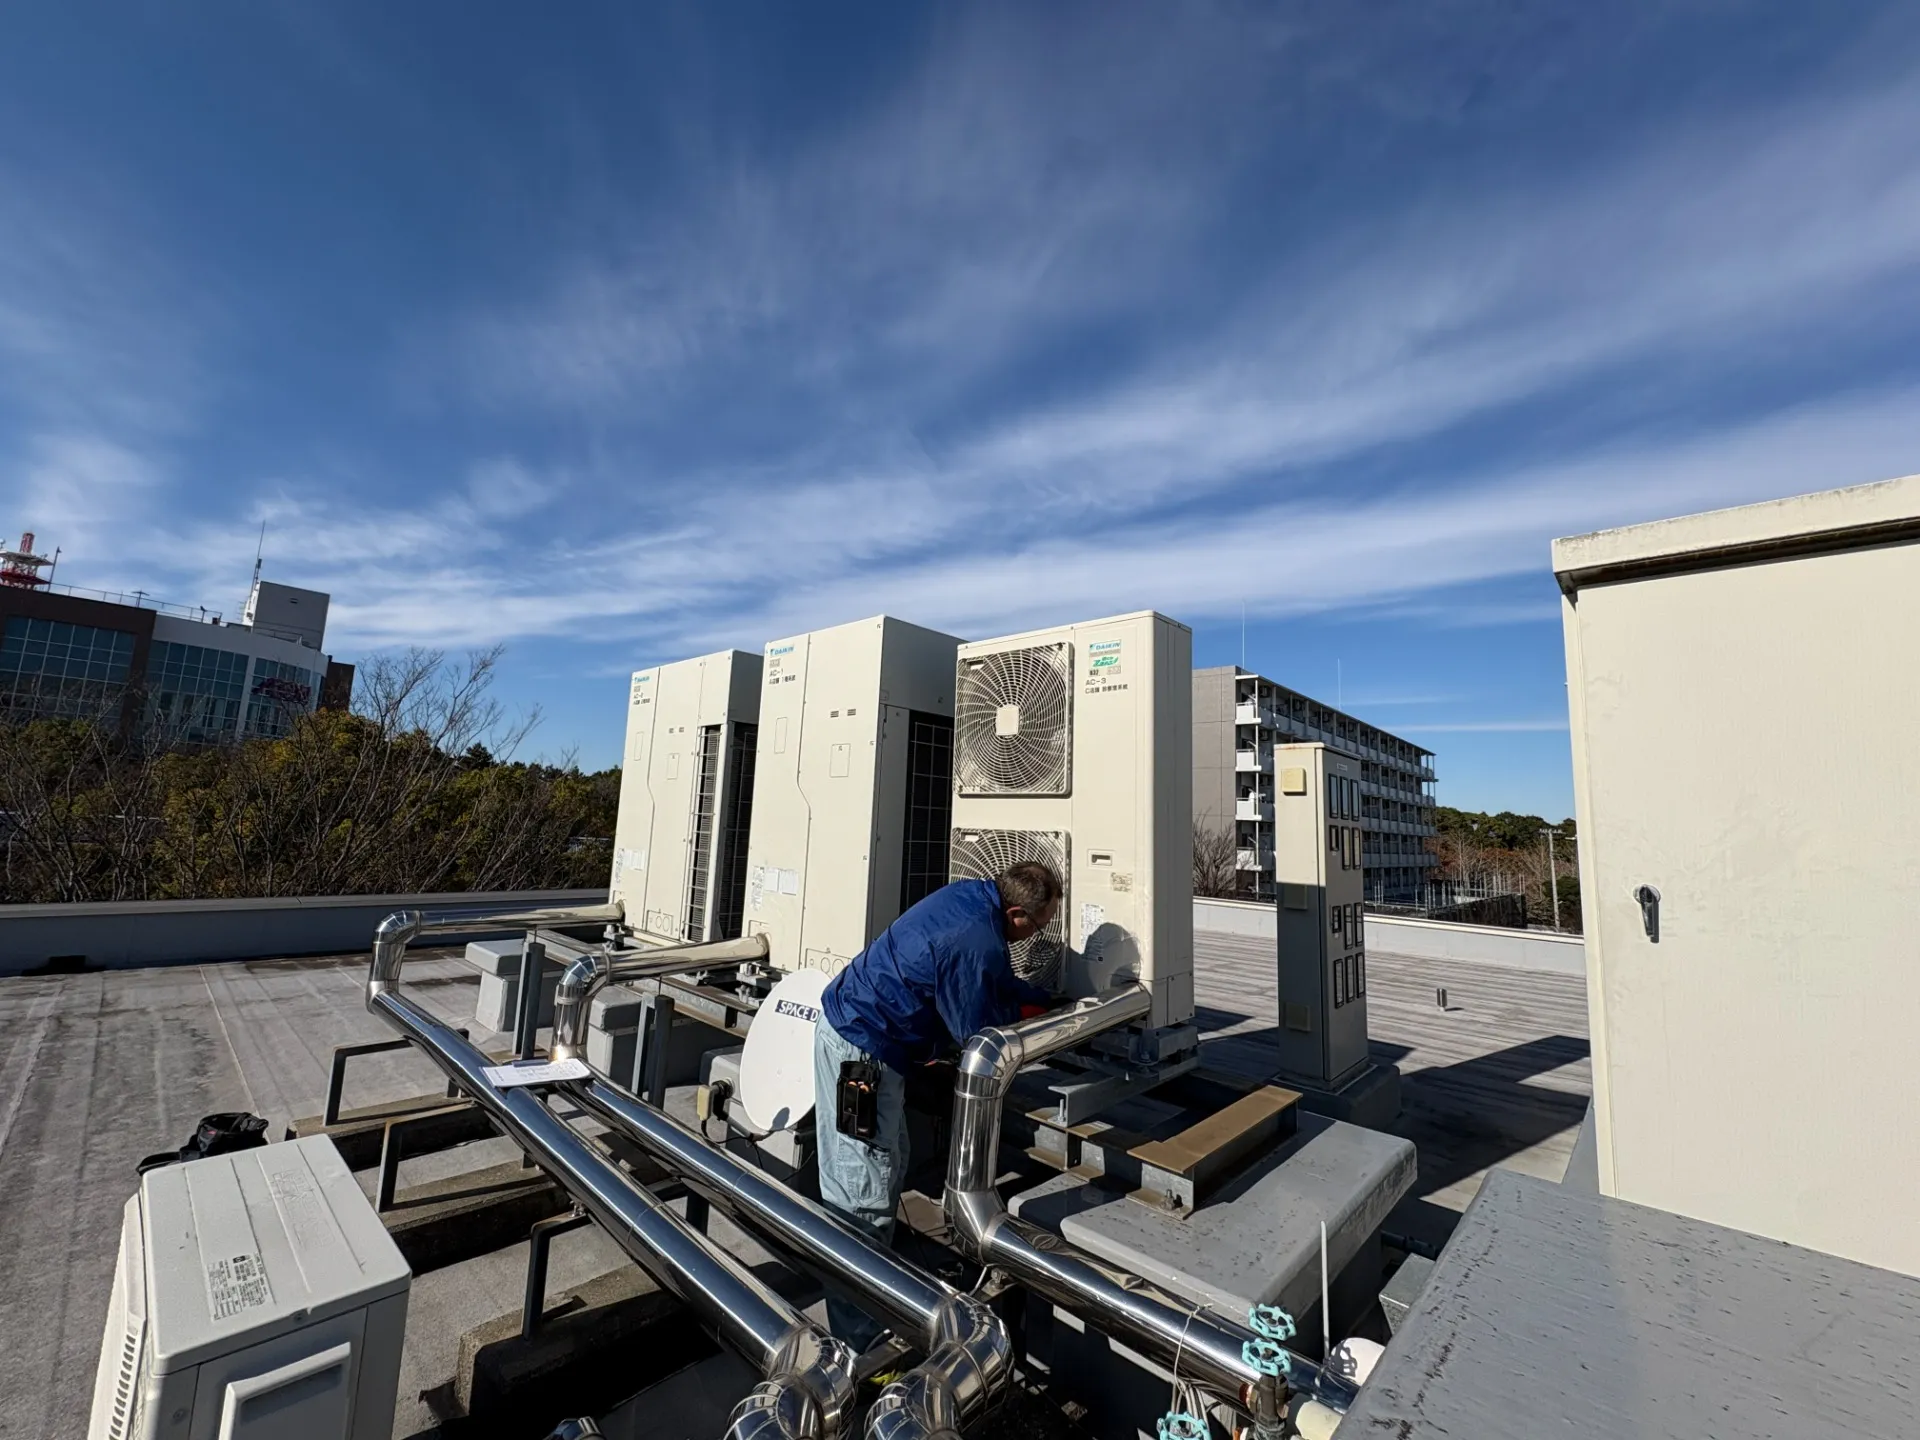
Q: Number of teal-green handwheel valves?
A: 3